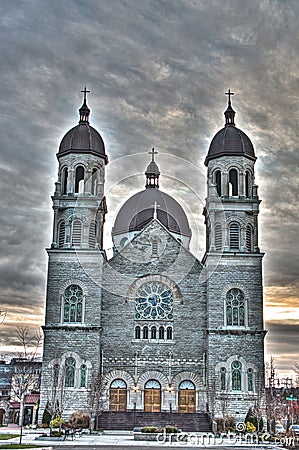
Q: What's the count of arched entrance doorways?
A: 3